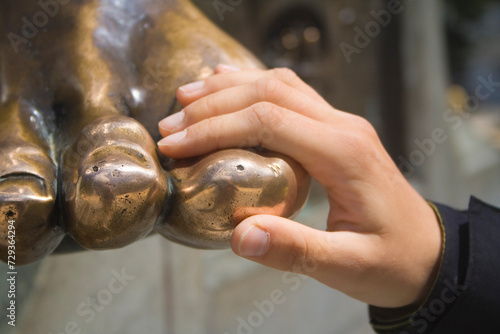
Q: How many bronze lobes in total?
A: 3